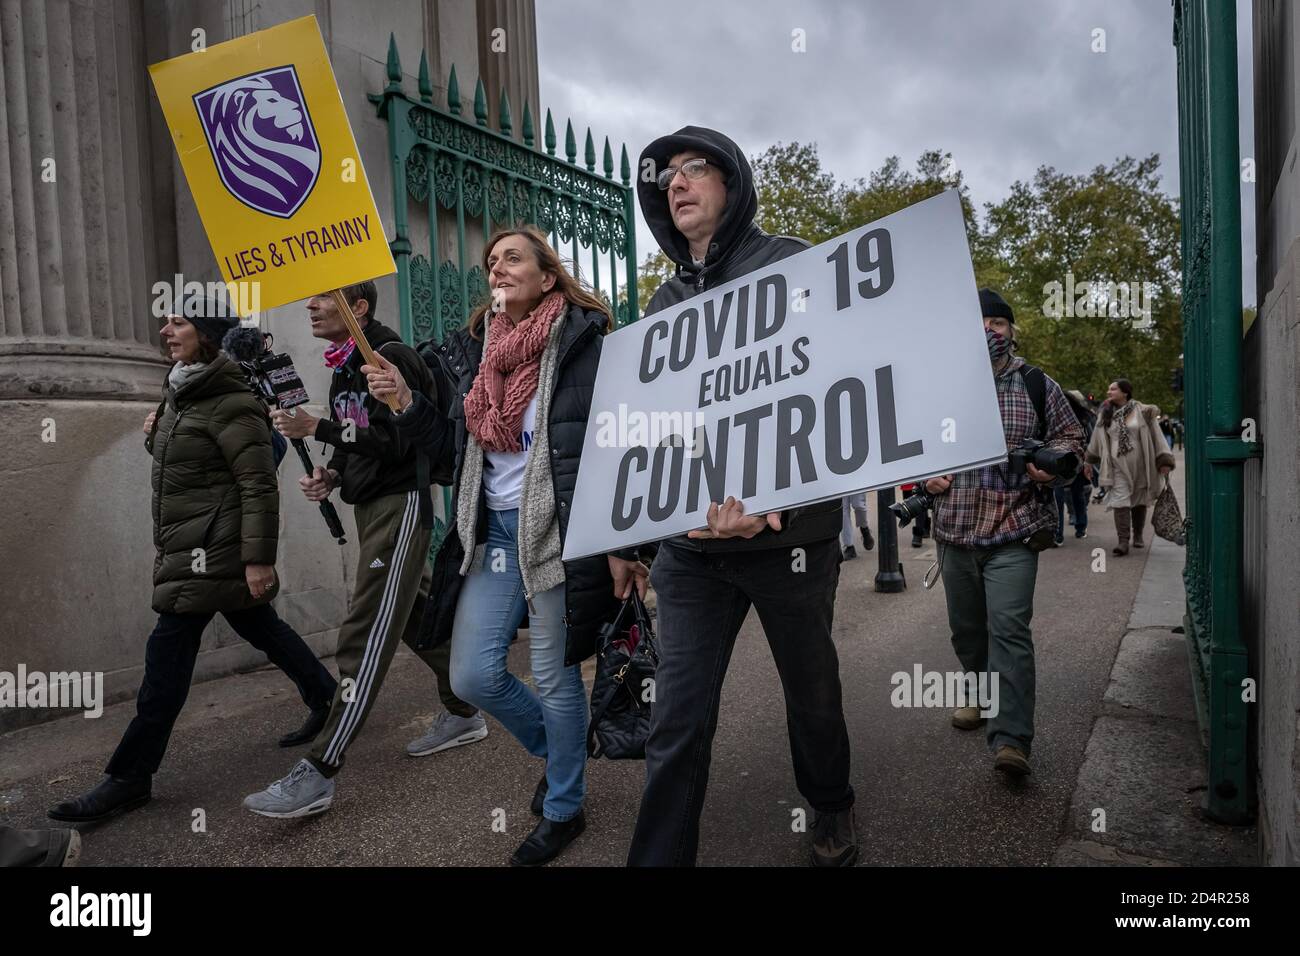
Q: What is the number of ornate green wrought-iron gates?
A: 2